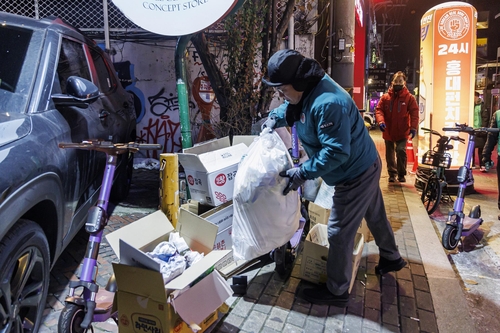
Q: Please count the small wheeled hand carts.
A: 0